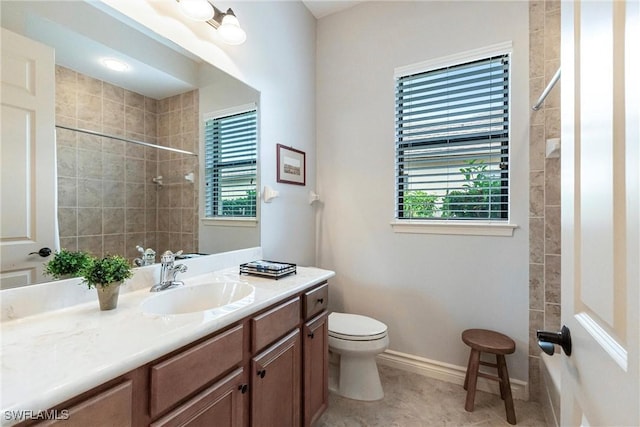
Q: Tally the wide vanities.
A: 1